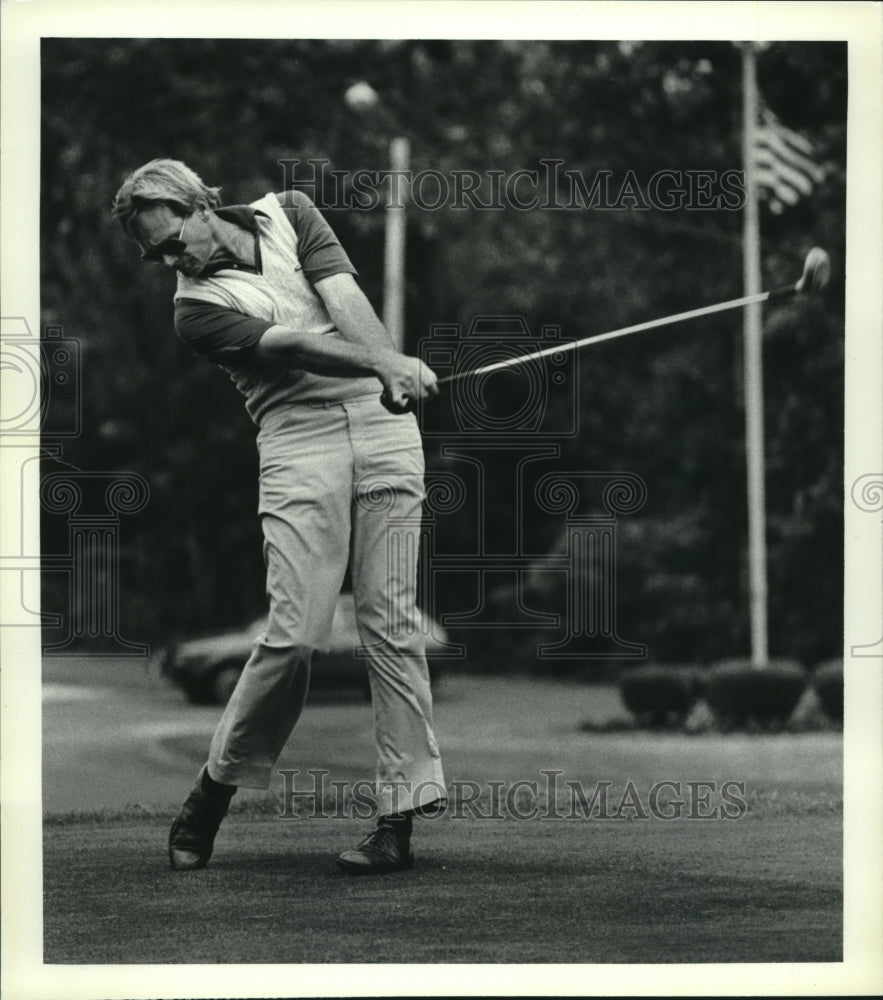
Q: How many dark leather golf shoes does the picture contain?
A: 2